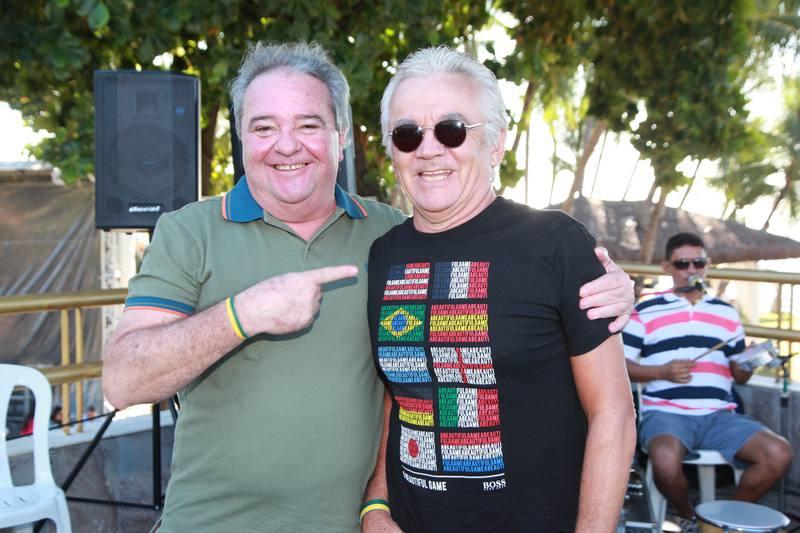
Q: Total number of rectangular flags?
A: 10